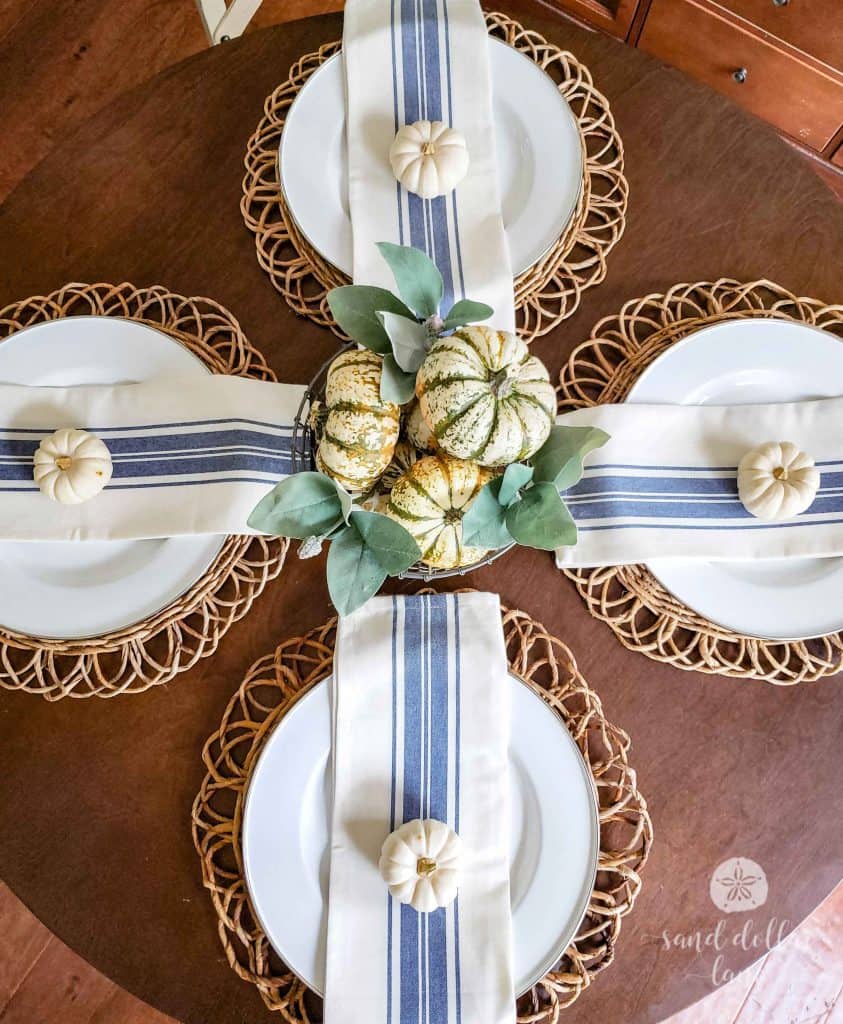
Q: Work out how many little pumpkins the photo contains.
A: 4